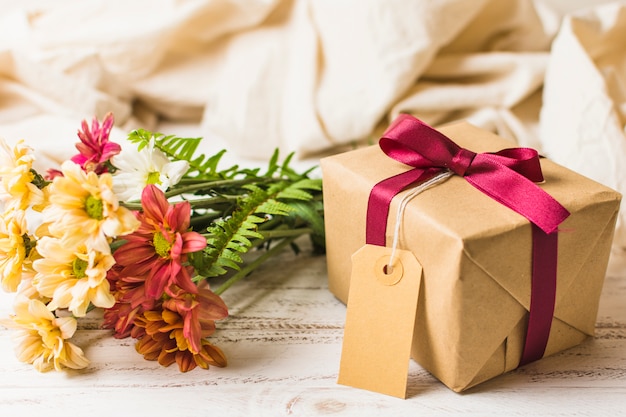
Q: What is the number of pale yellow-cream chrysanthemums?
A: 5